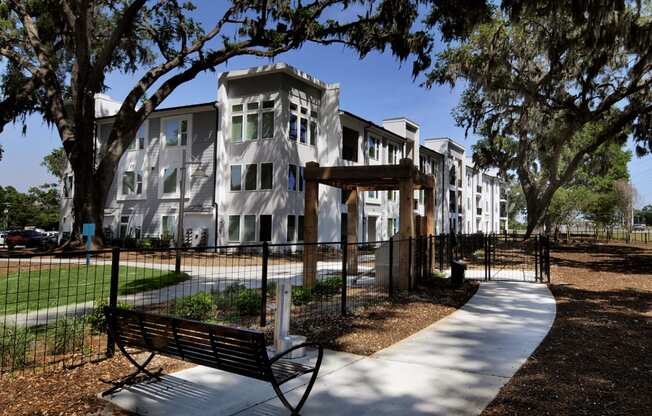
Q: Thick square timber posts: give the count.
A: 4